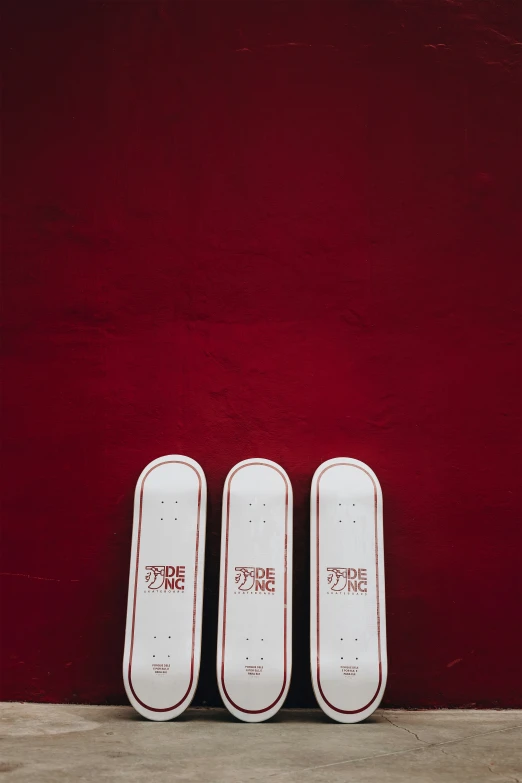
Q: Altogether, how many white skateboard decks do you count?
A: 3